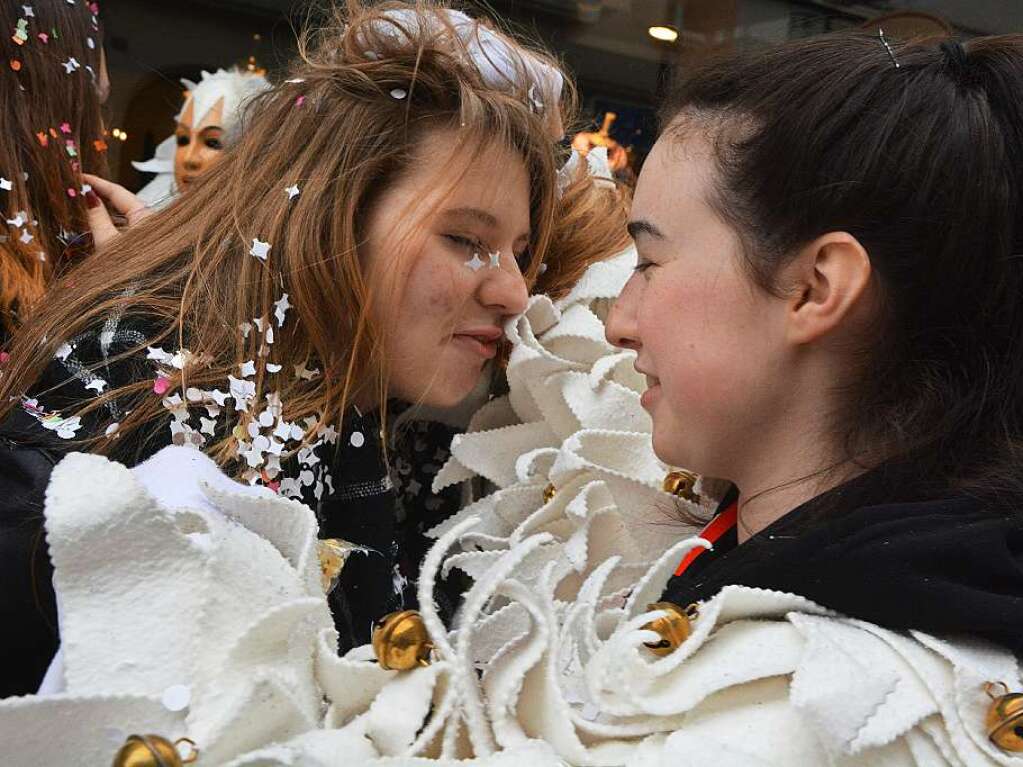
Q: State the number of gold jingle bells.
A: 6